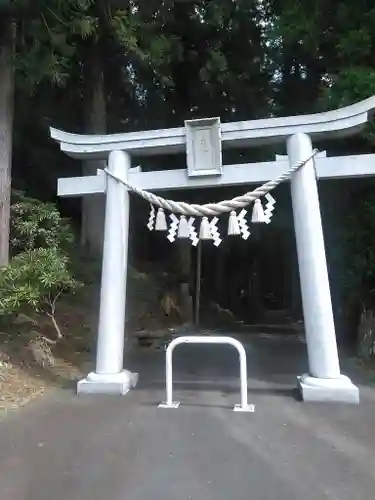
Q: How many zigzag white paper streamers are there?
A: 6